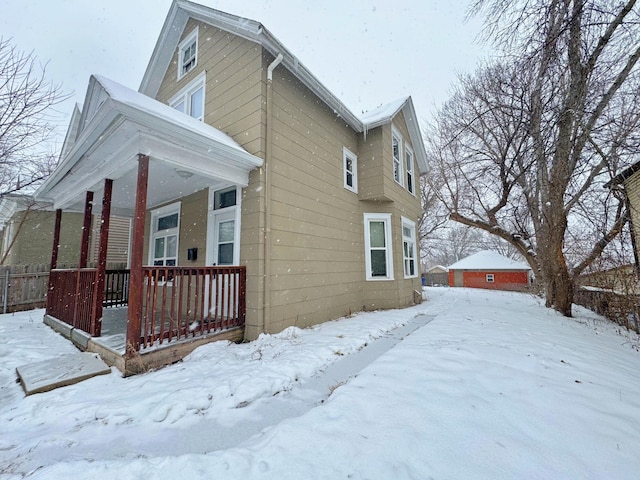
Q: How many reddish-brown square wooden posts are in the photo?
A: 4